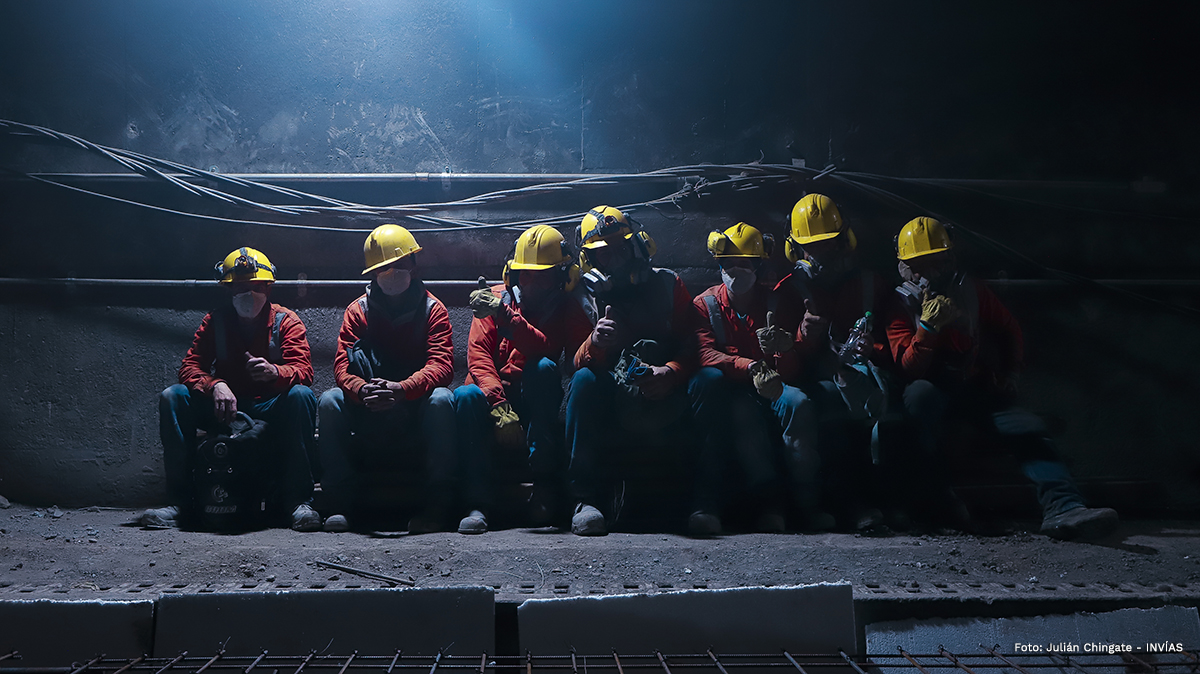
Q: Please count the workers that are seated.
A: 7